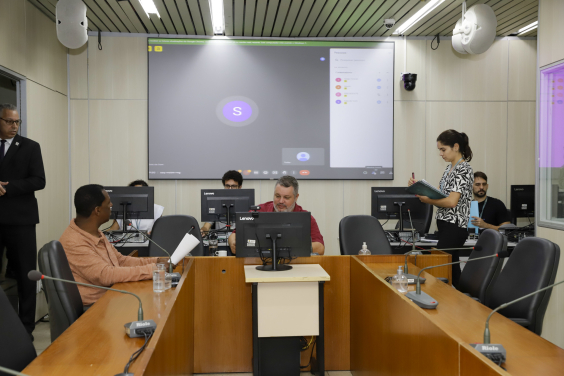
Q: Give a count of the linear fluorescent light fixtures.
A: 4